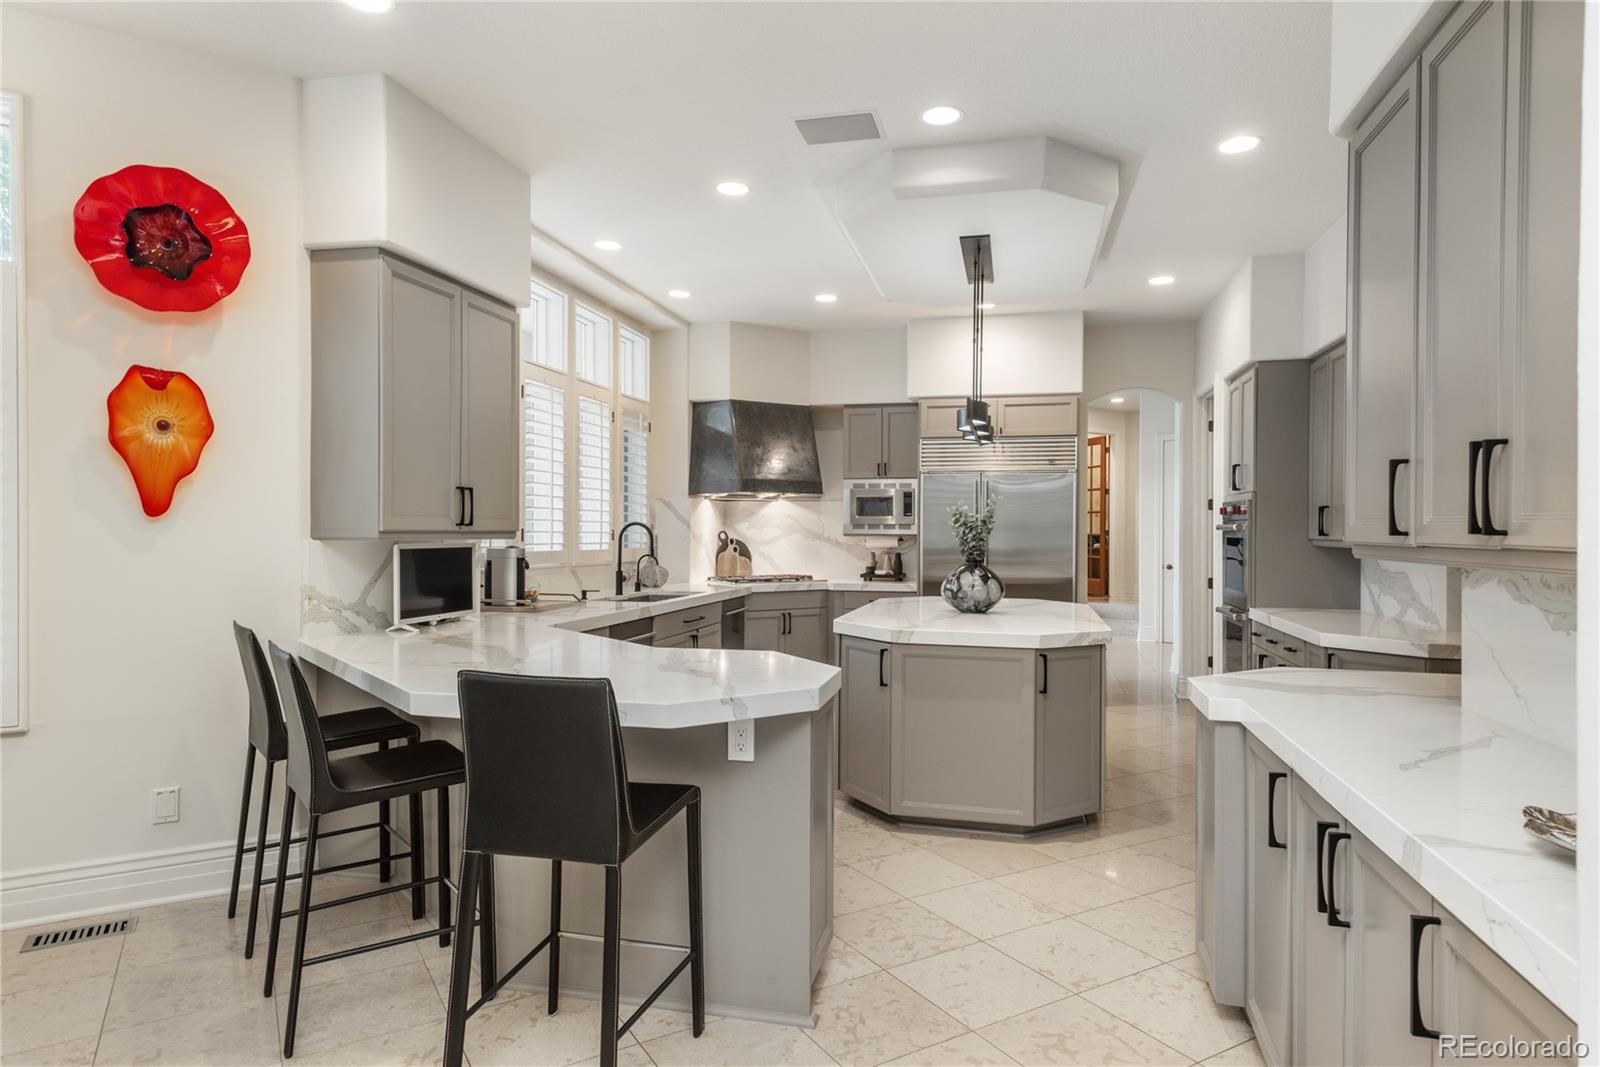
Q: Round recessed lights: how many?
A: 10